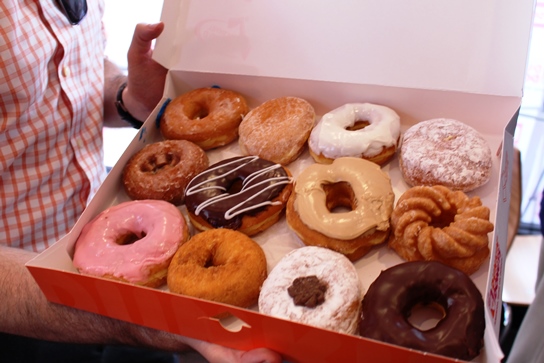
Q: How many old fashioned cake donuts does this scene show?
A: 1